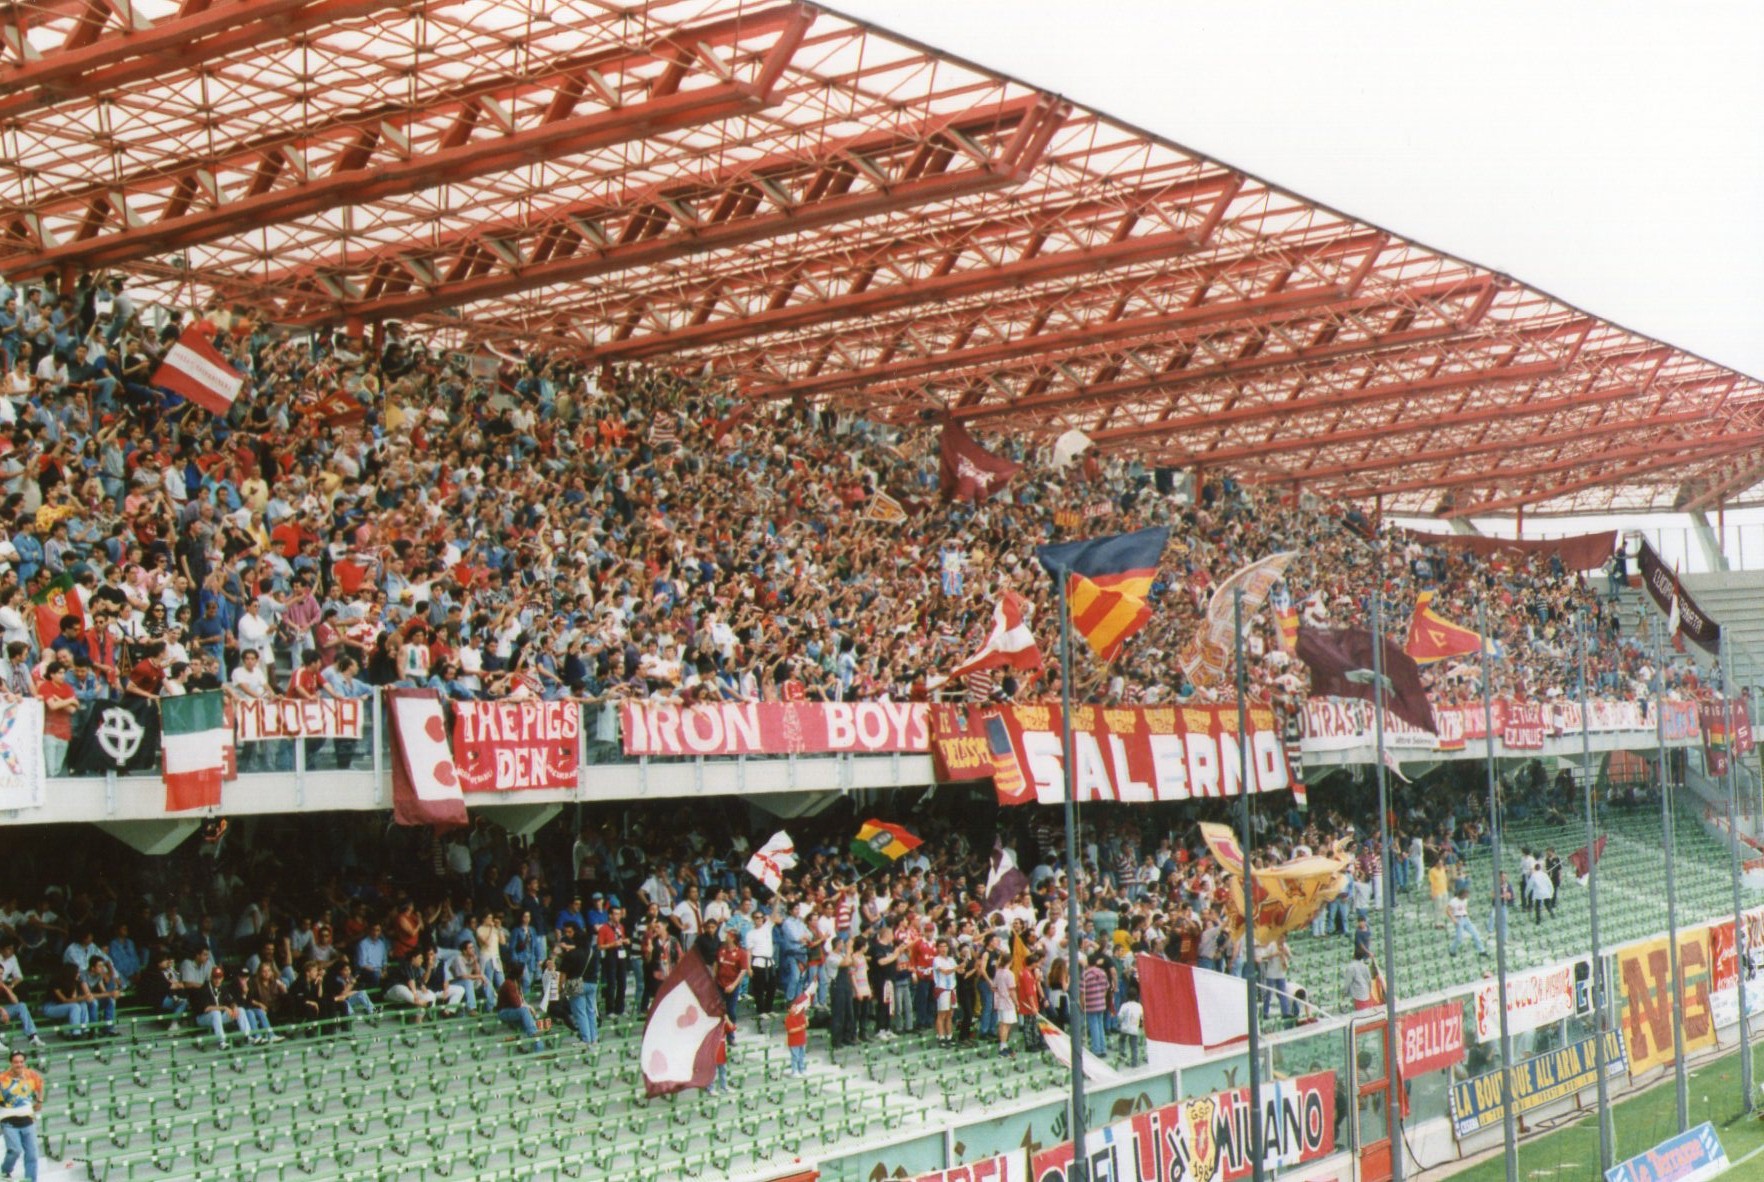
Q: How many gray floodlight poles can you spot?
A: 7